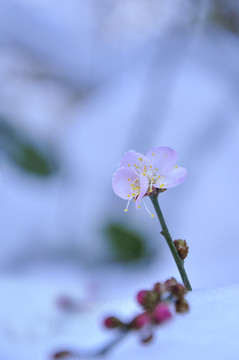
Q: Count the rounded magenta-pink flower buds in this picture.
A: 4